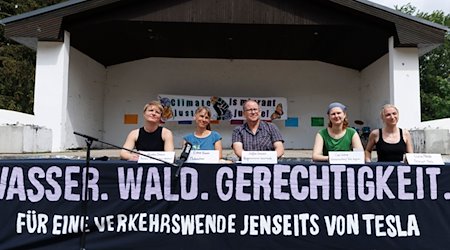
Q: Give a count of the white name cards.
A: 5